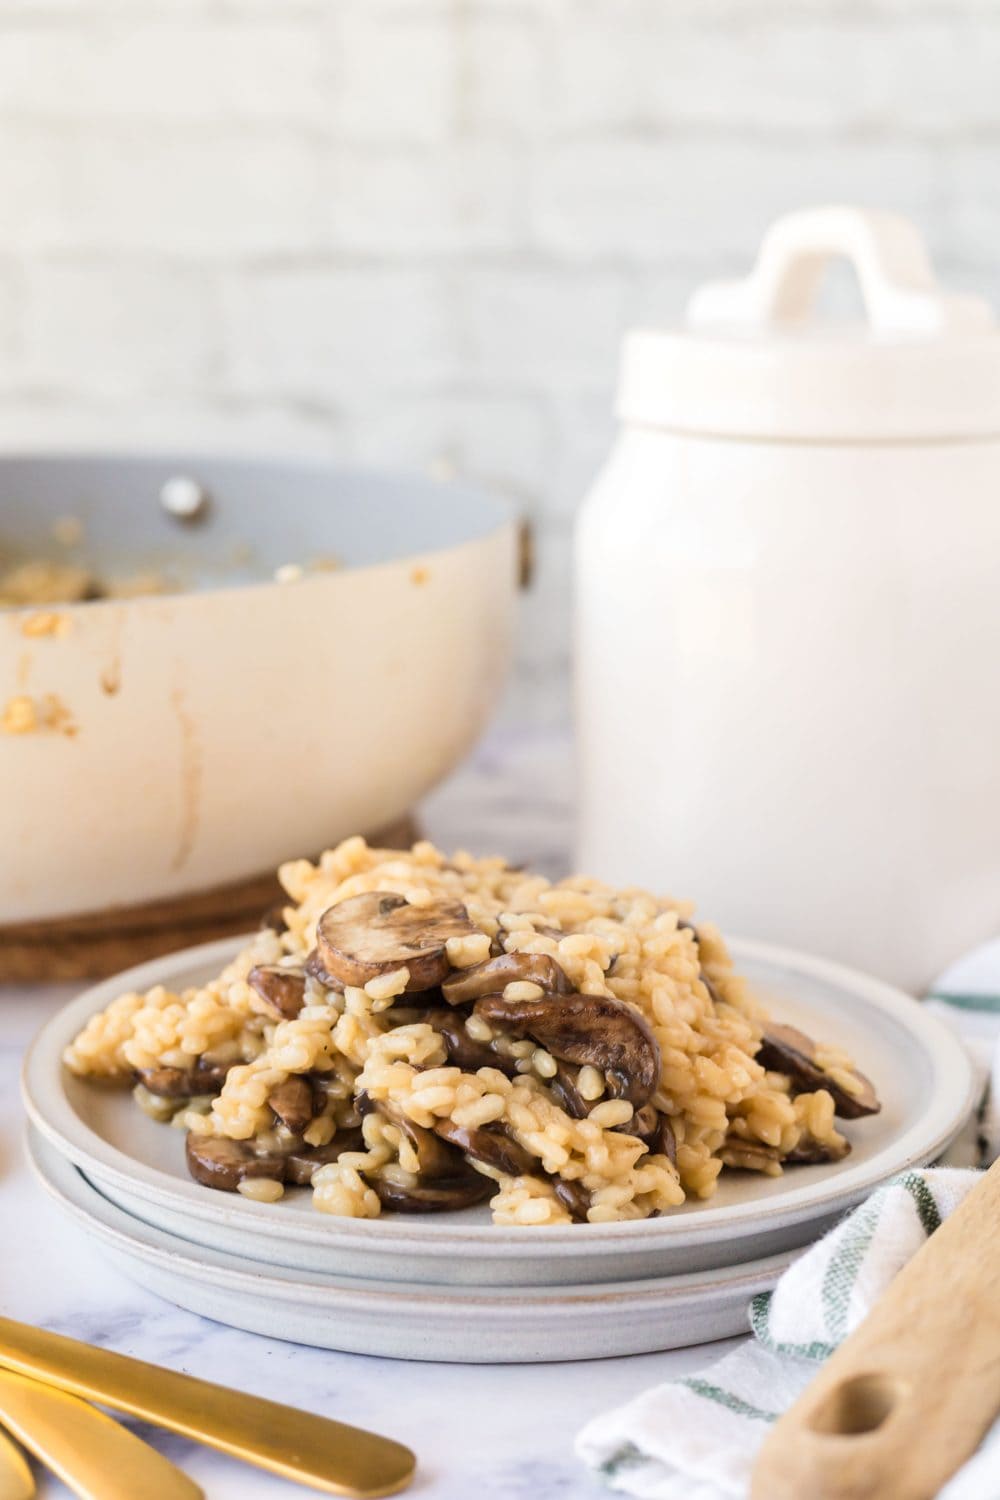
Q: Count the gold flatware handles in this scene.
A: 3